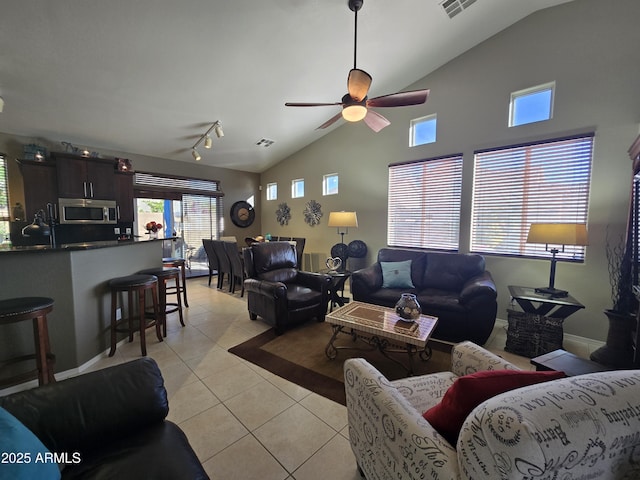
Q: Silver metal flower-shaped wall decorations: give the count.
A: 2